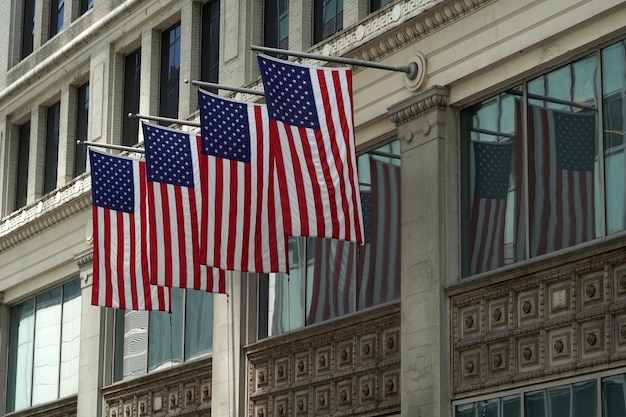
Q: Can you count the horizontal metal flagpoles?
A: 4